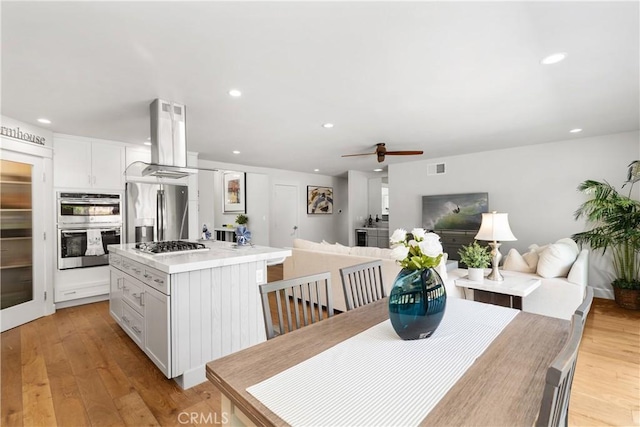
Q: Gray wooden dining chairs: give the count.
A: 4